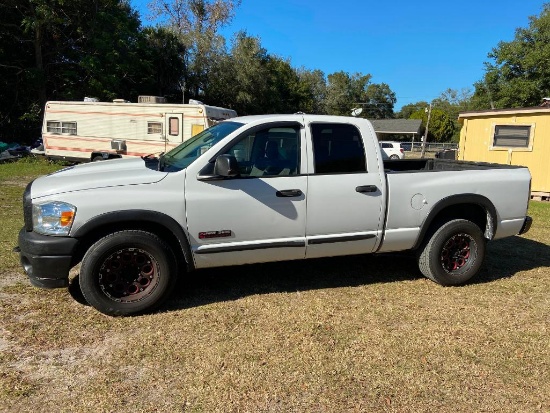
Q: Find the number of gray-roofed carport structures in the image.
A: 1